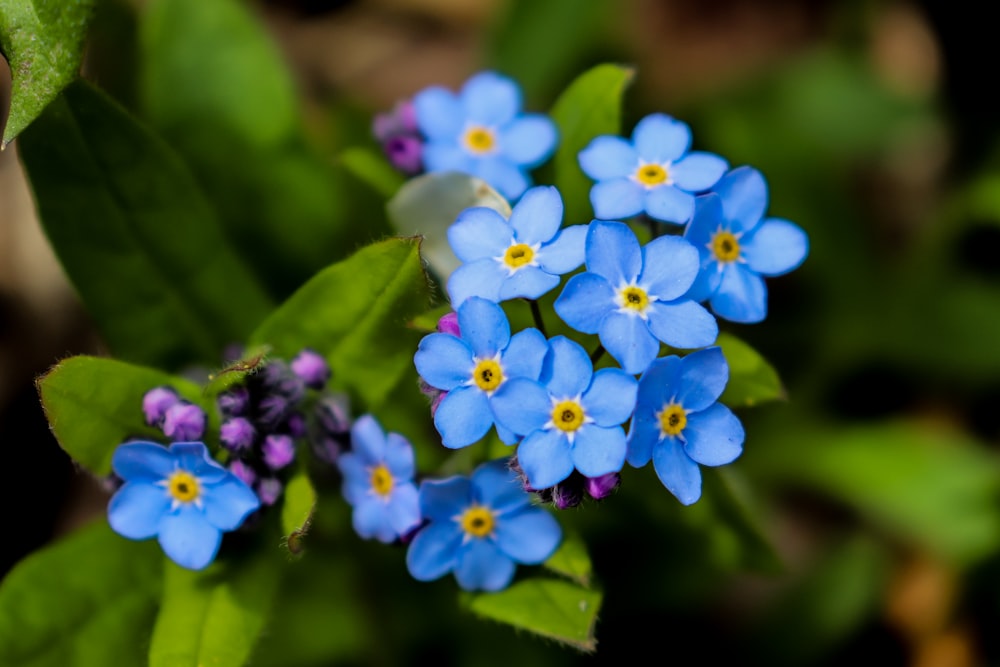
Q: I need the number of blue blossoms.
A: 11